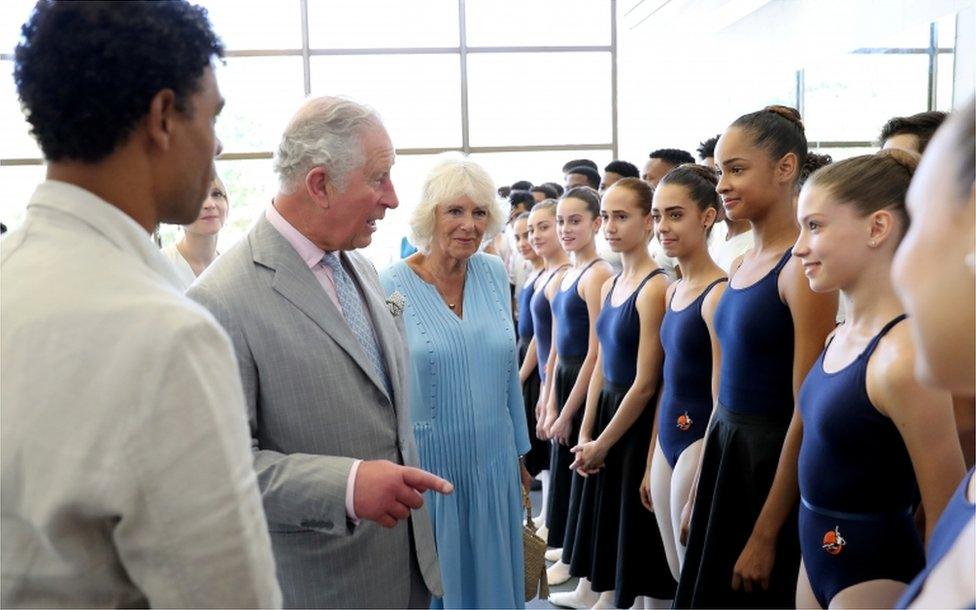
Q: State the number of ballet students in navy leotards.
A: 8